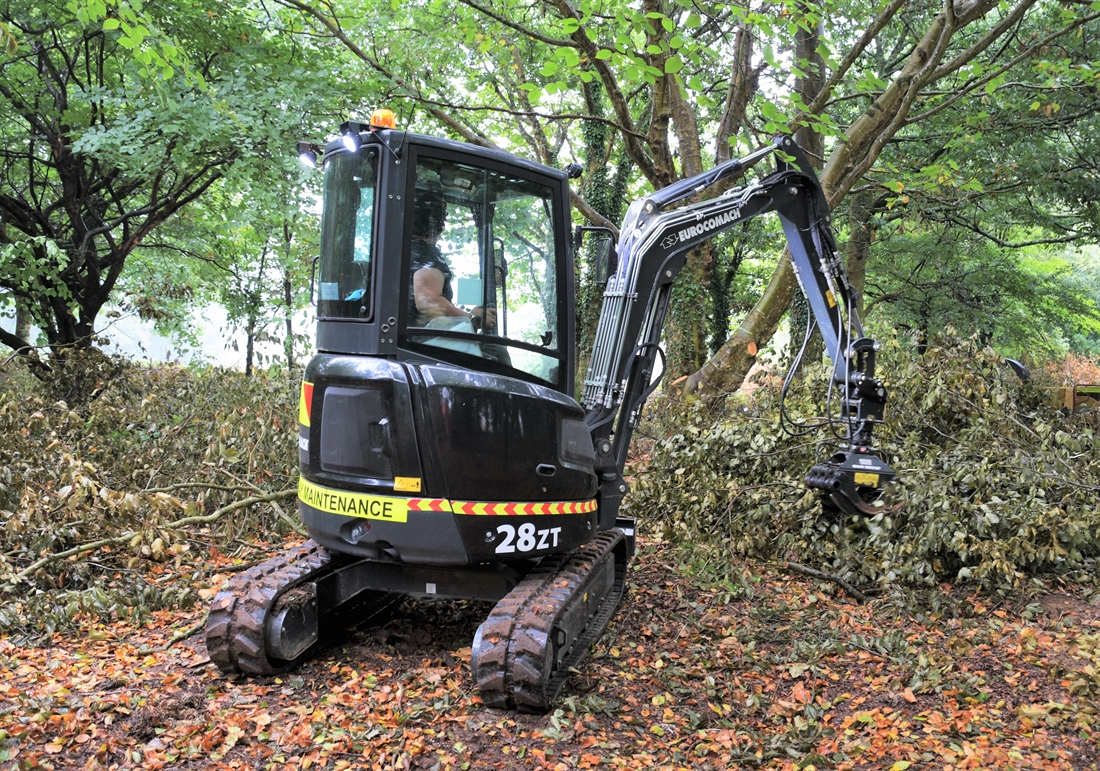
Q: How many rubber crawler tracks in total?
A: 2